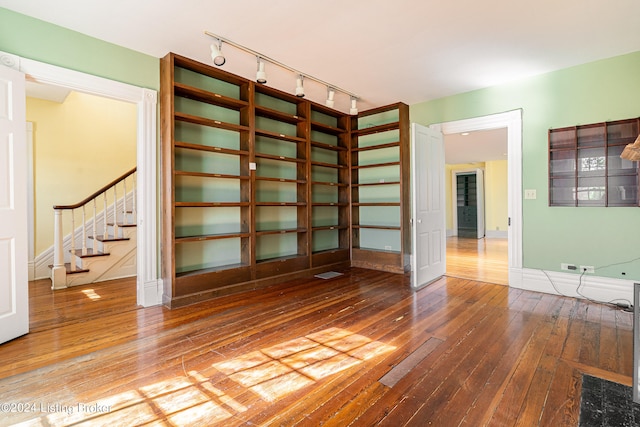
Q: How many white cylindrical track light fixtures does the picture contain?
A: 5